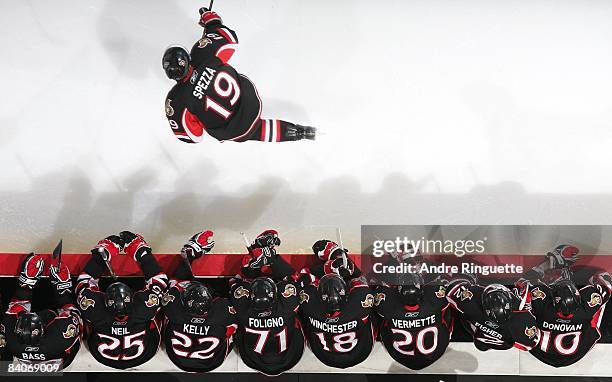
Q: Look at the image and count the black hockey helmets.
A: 9